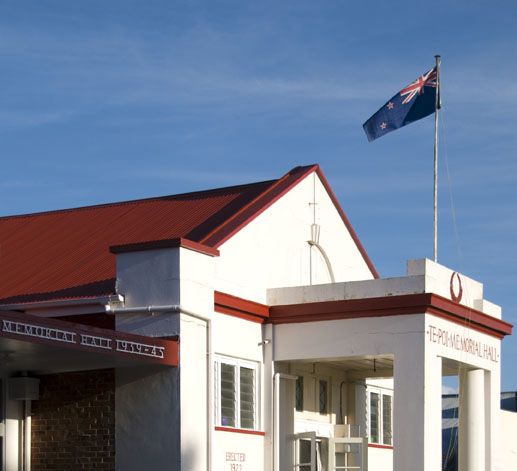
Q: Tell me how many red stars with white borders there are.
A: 2